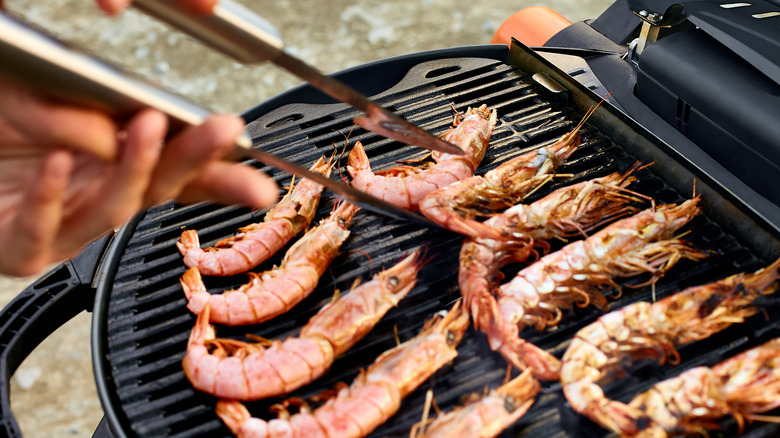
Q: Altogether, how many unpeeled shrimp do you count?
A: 11